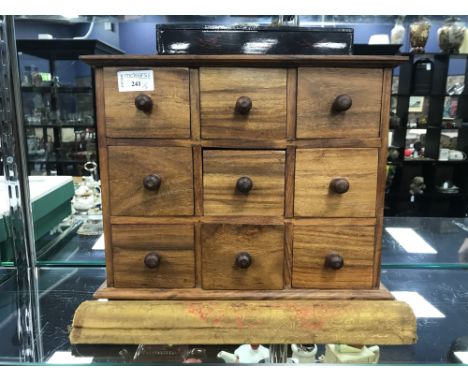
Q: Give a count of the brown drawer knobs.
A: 9